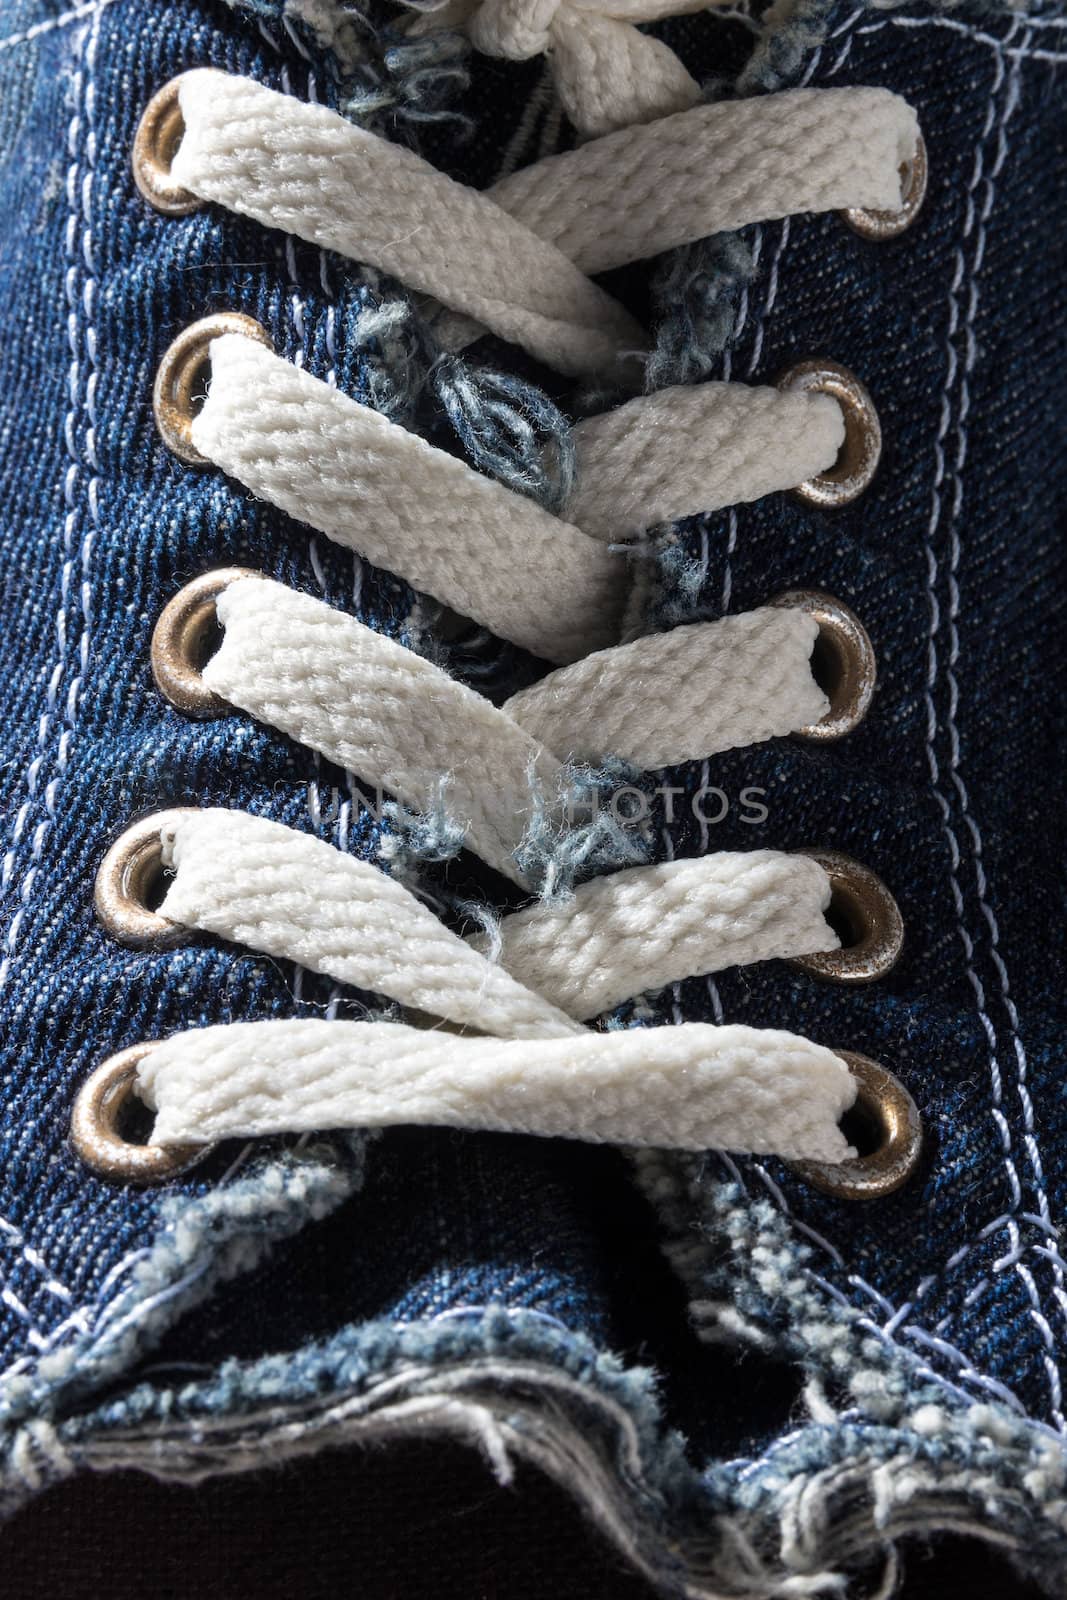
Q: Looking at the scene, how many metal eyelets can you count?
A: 10